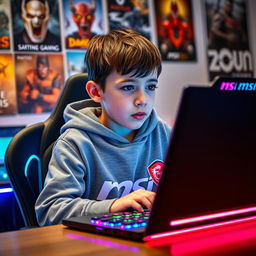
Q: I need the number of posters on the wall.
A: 9